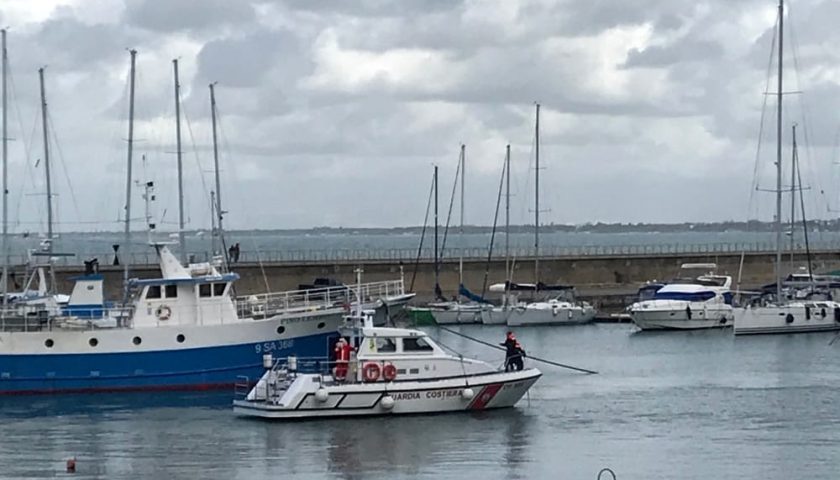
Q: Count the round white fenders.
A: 3